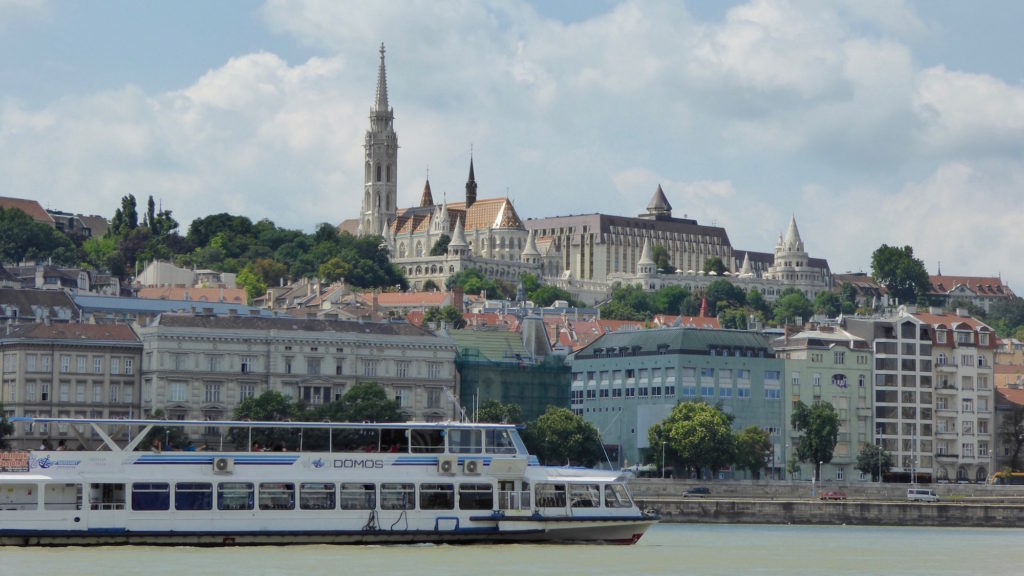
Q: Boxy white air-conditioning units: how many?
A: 3